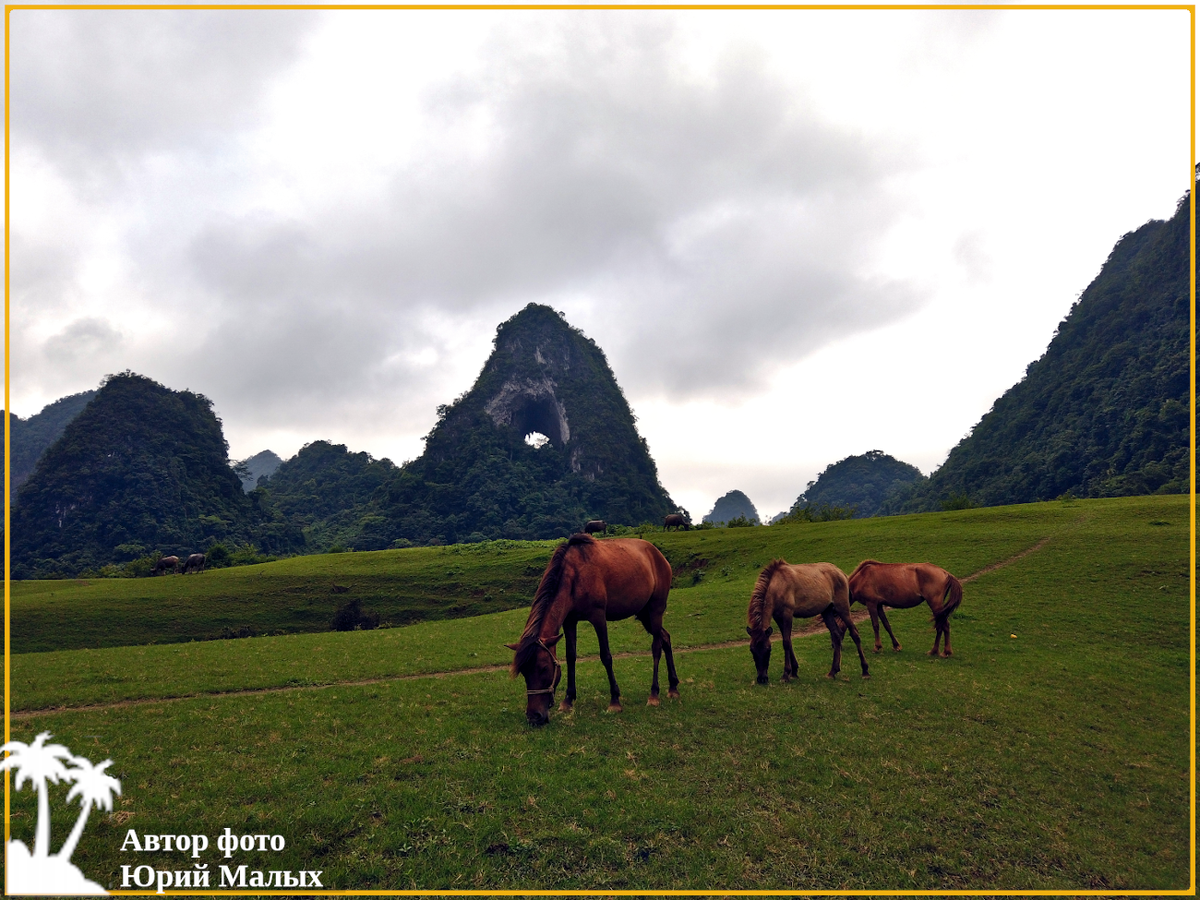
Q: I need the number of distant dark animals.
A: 4